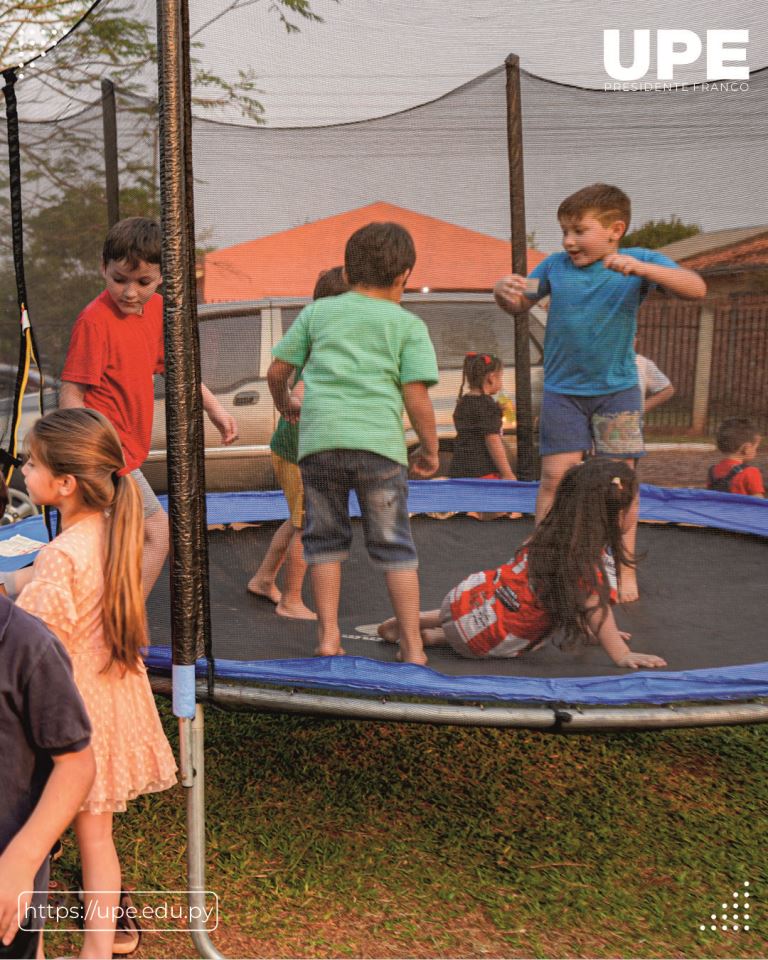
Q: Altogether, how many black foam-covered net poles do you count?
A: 3